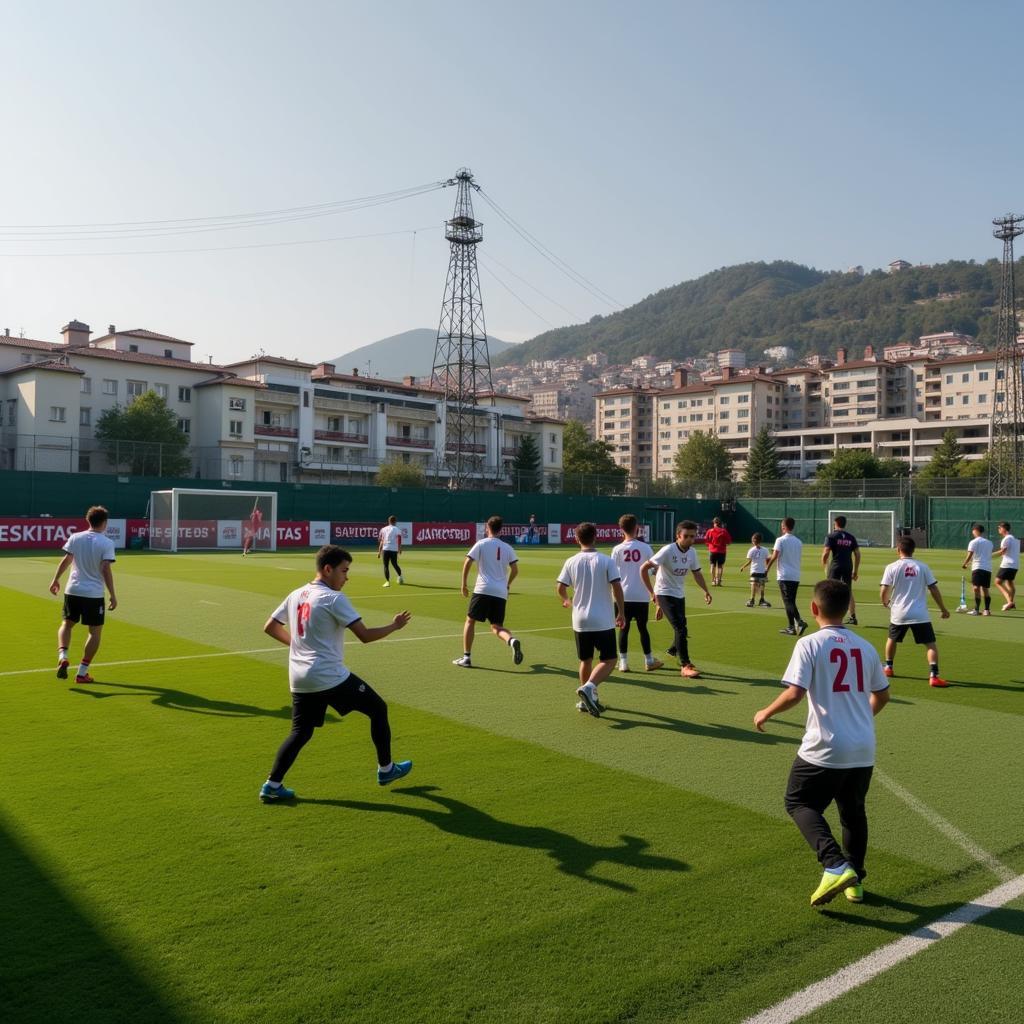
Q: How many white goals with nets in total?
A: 2